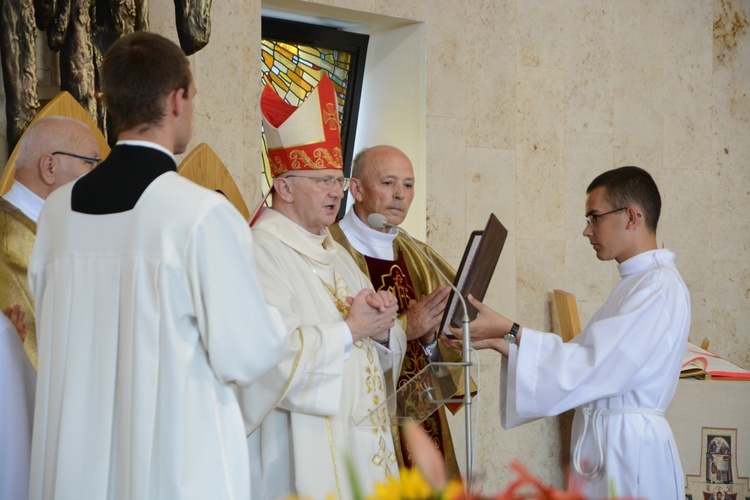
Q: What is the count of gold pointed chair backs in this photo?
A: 2